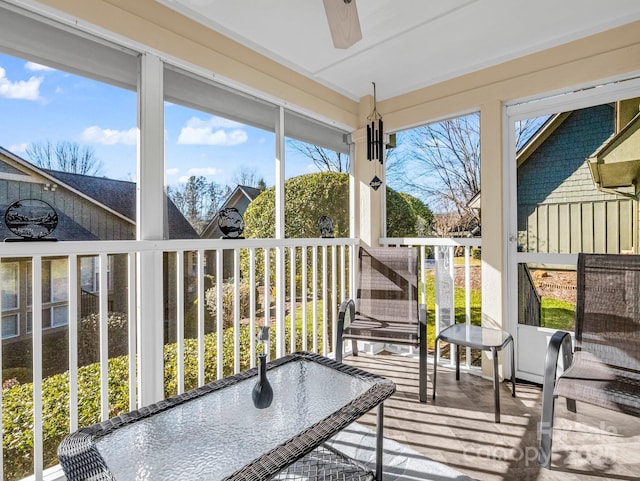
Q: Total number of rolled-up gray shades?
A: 3